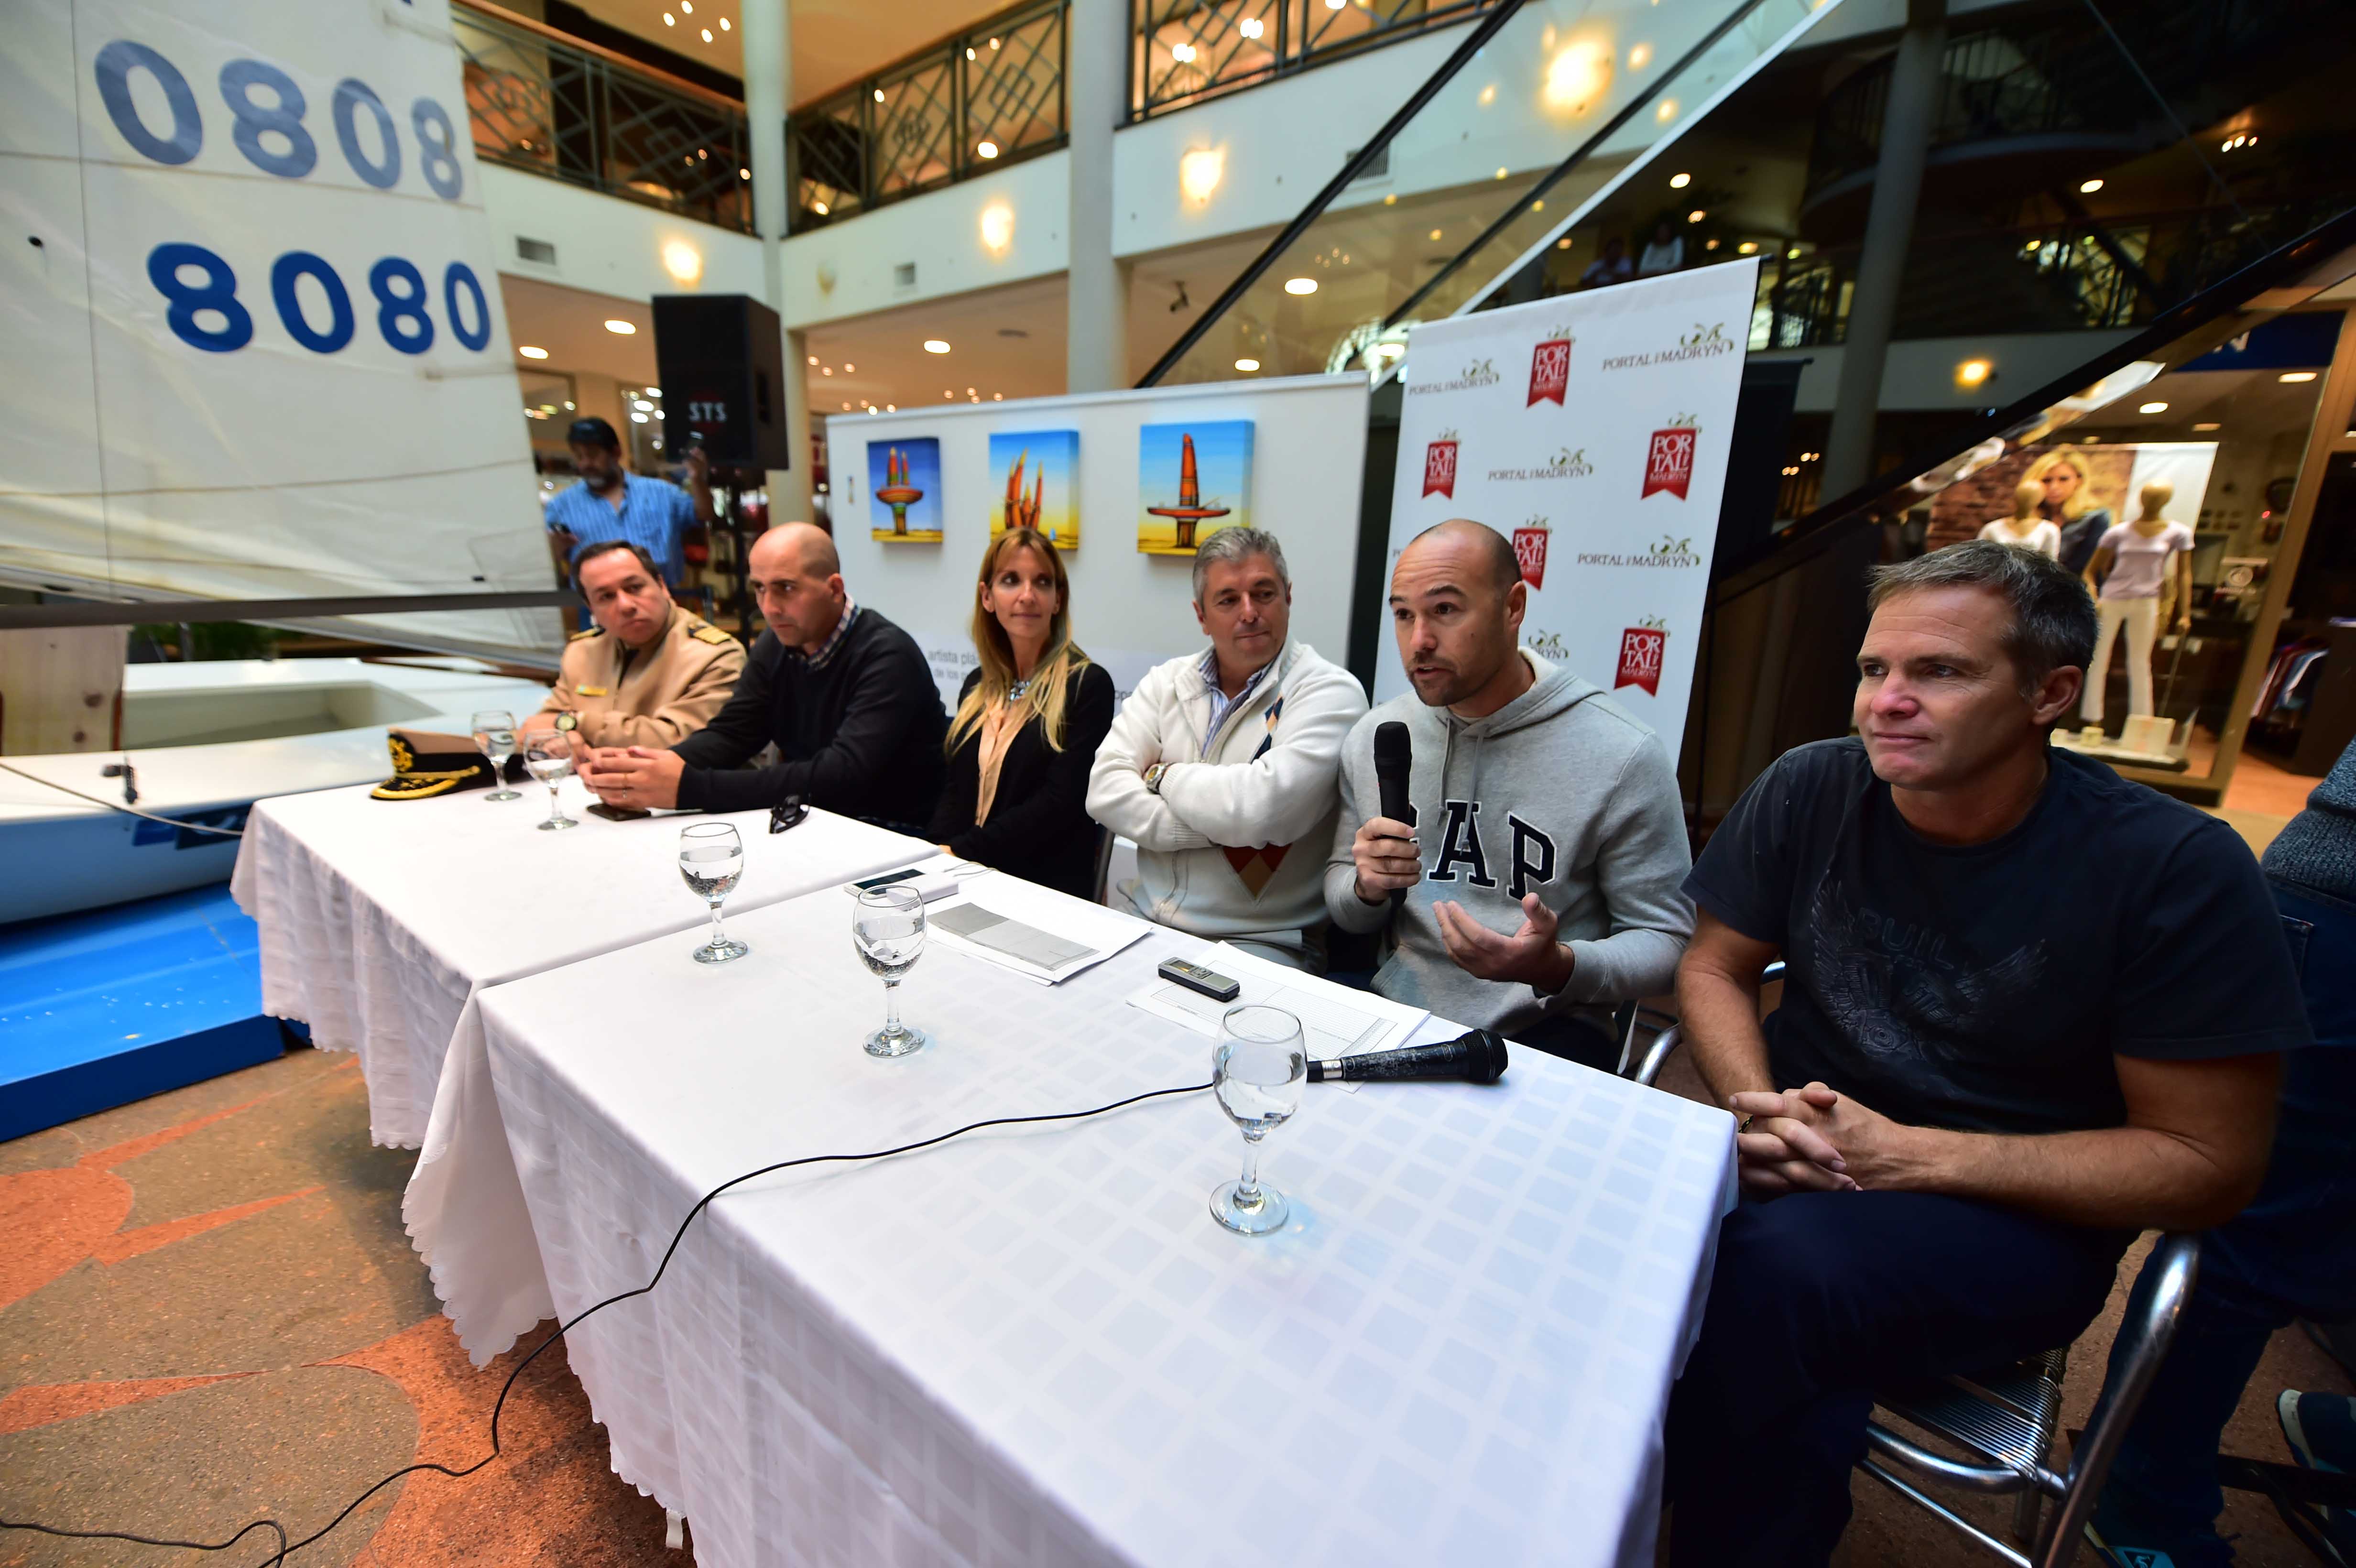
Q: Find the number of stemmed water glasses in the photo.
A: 5